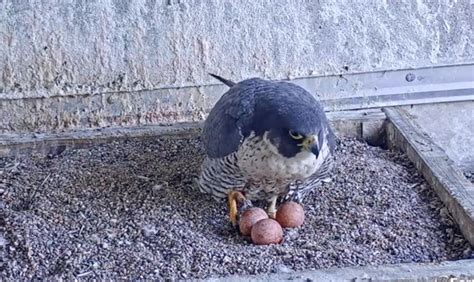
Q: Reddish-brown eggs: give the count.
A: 3